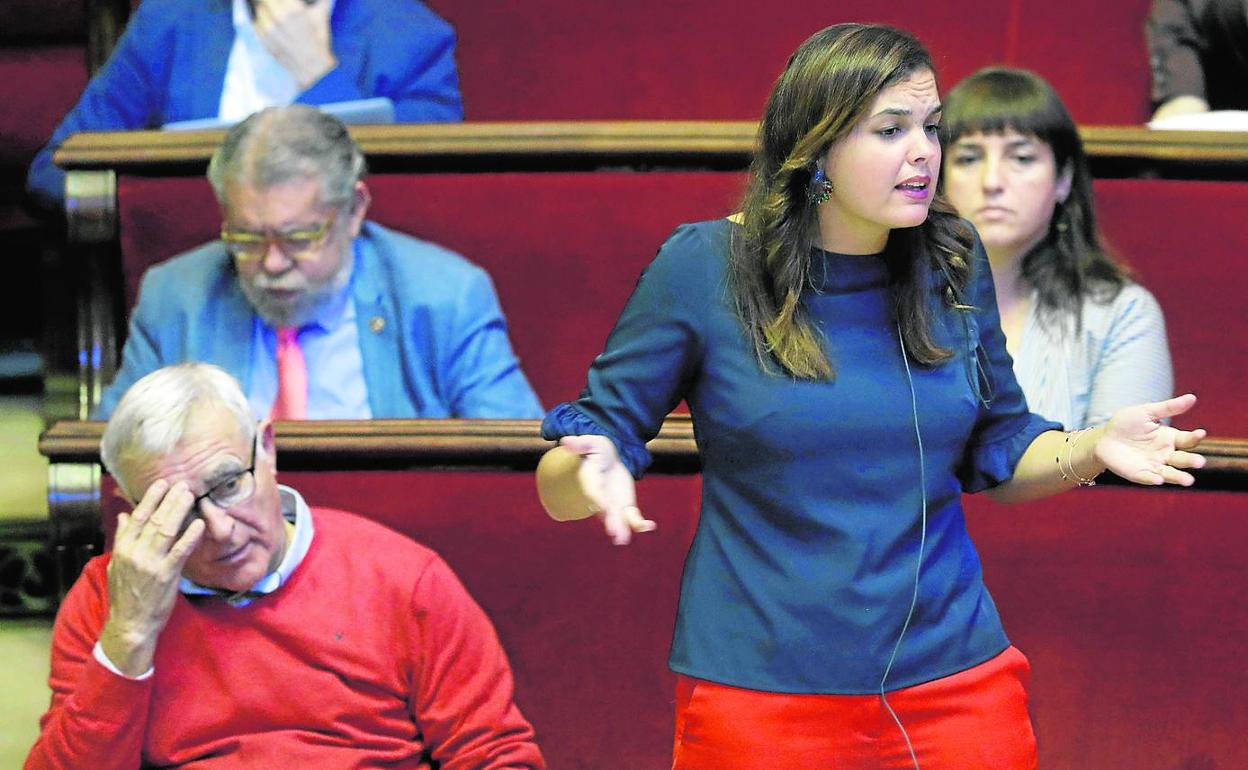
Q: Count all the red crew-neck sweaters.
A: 1